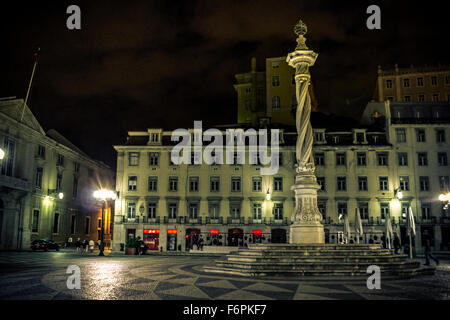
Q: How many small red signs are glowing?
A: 4